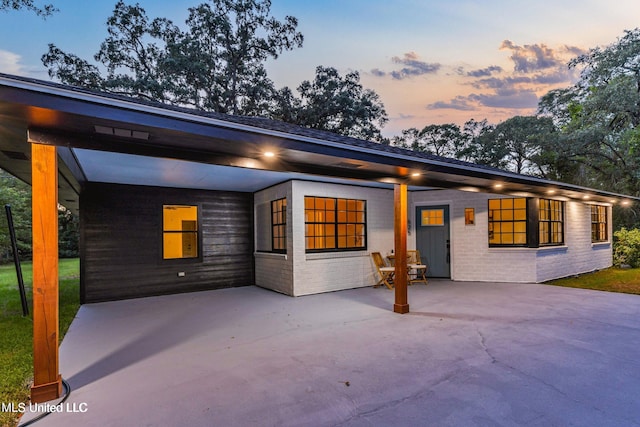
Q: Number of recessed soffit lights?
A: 7